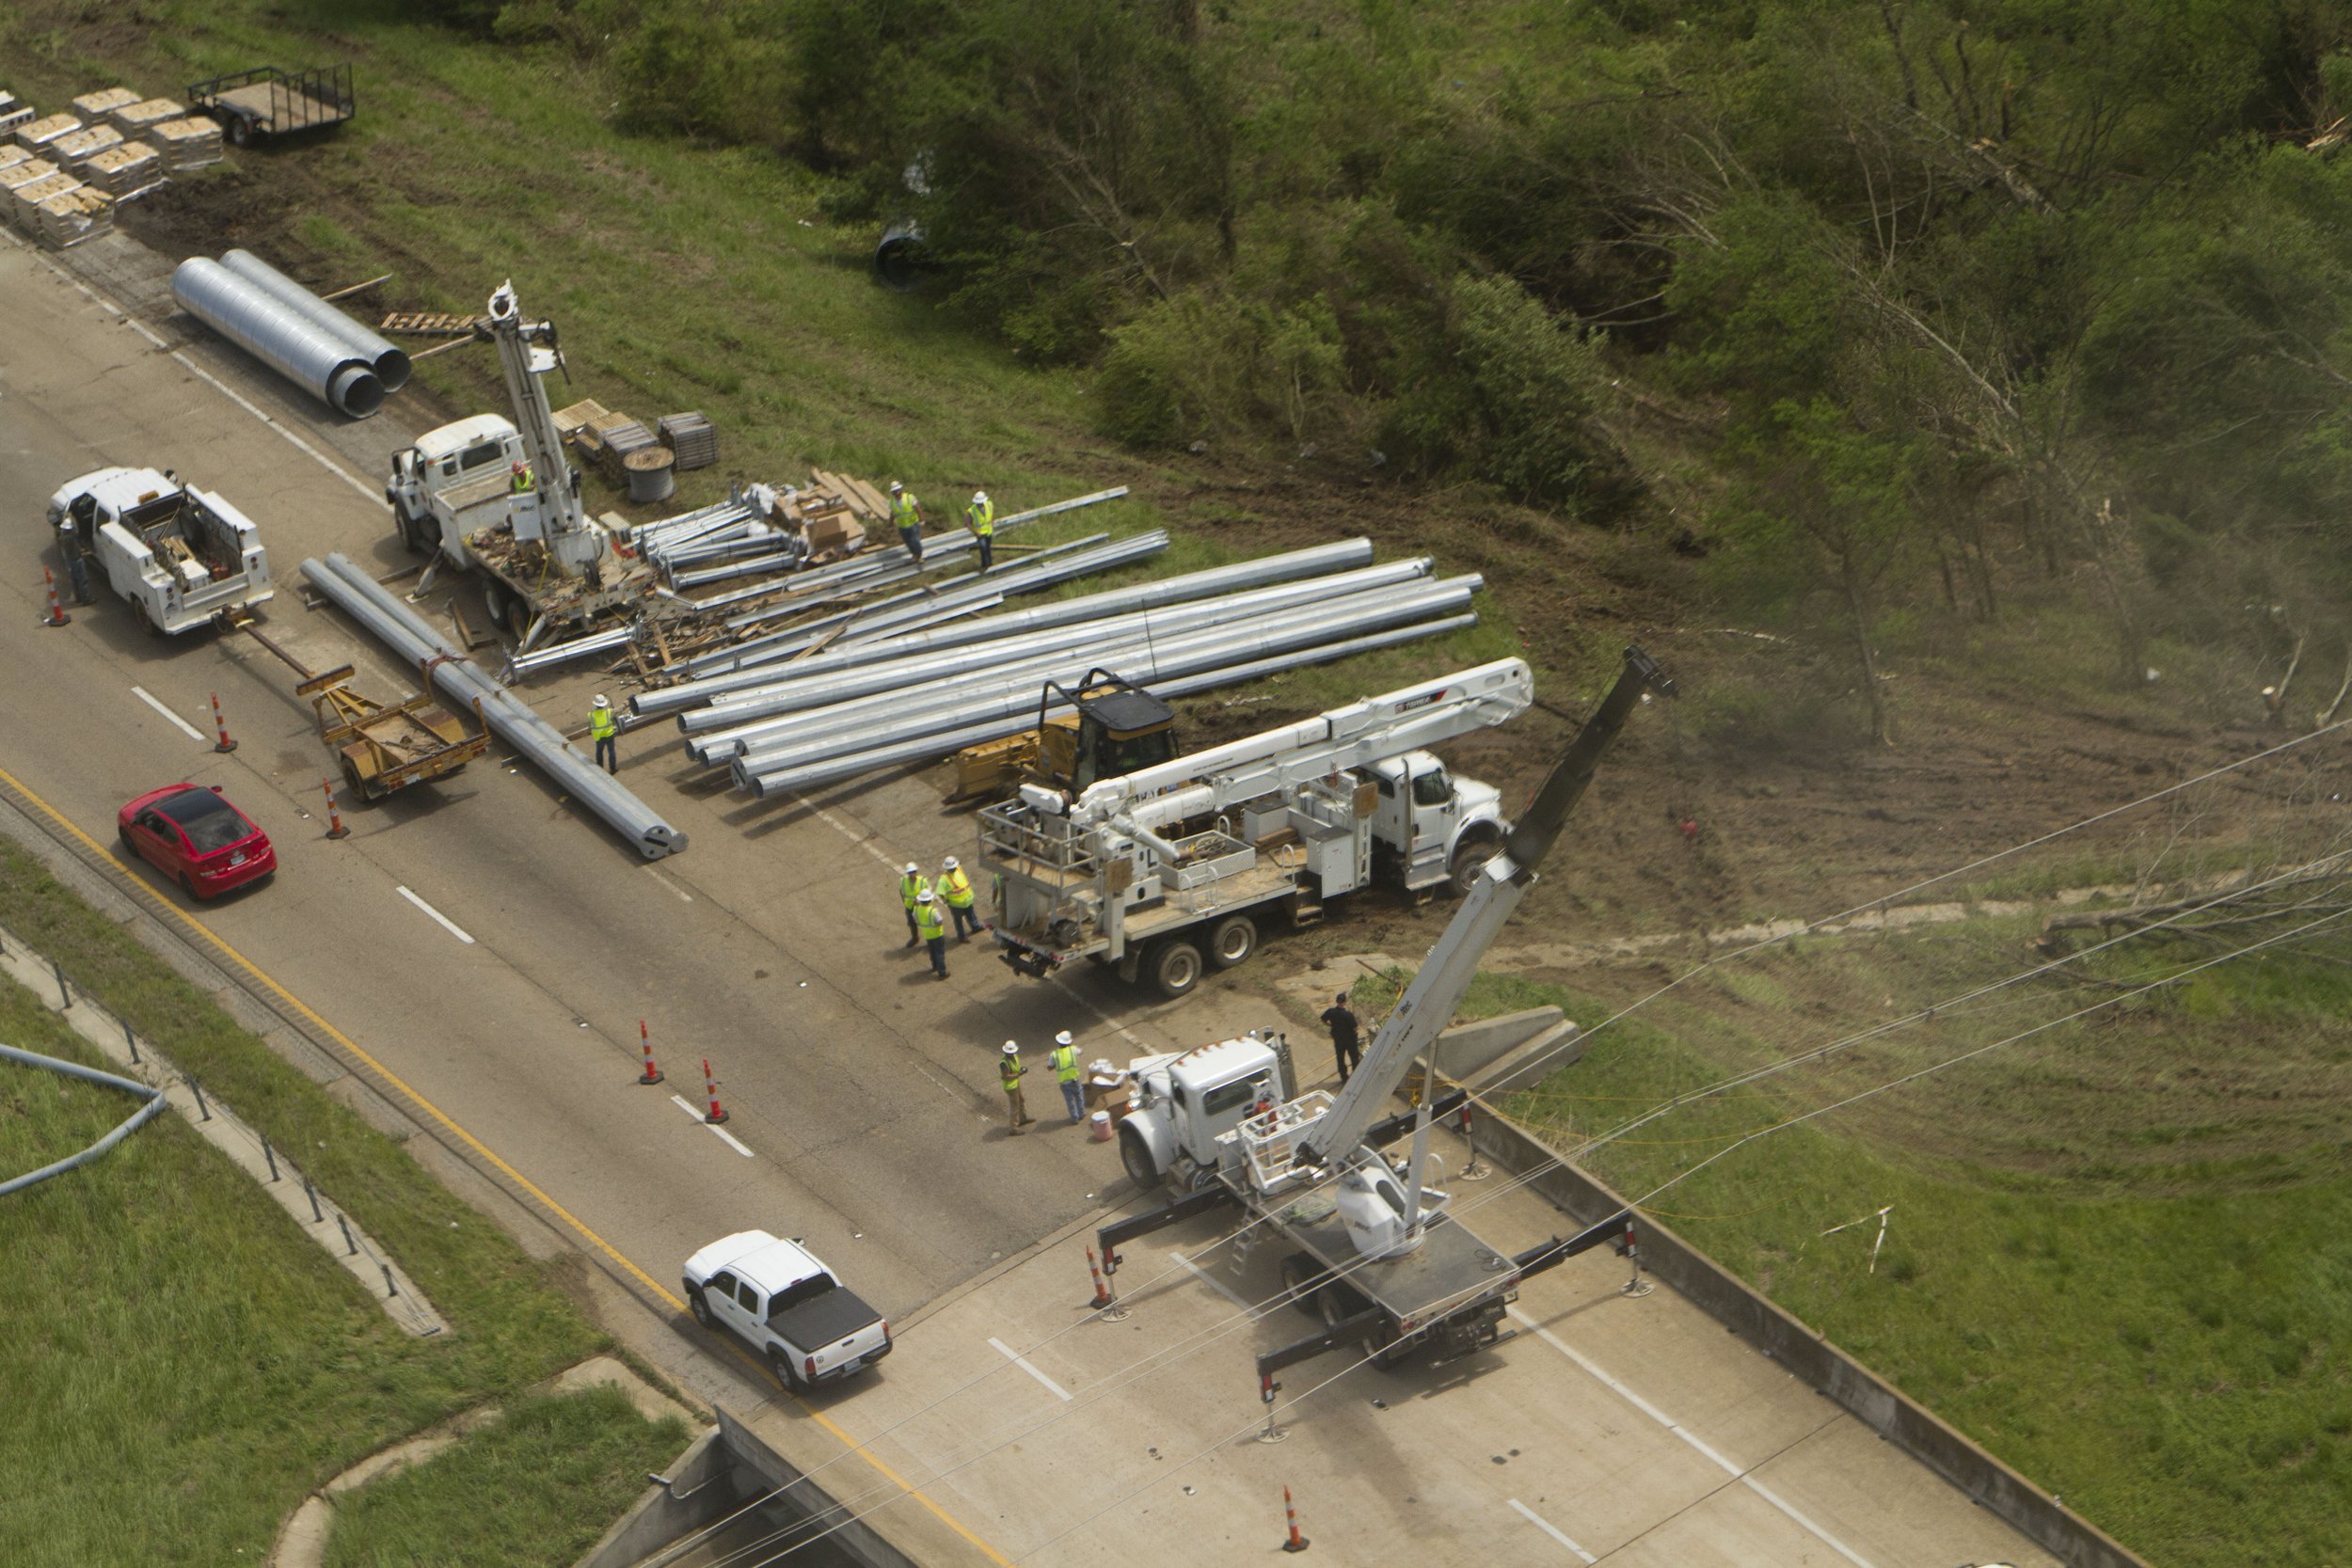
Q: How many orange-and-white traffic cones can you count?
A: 7